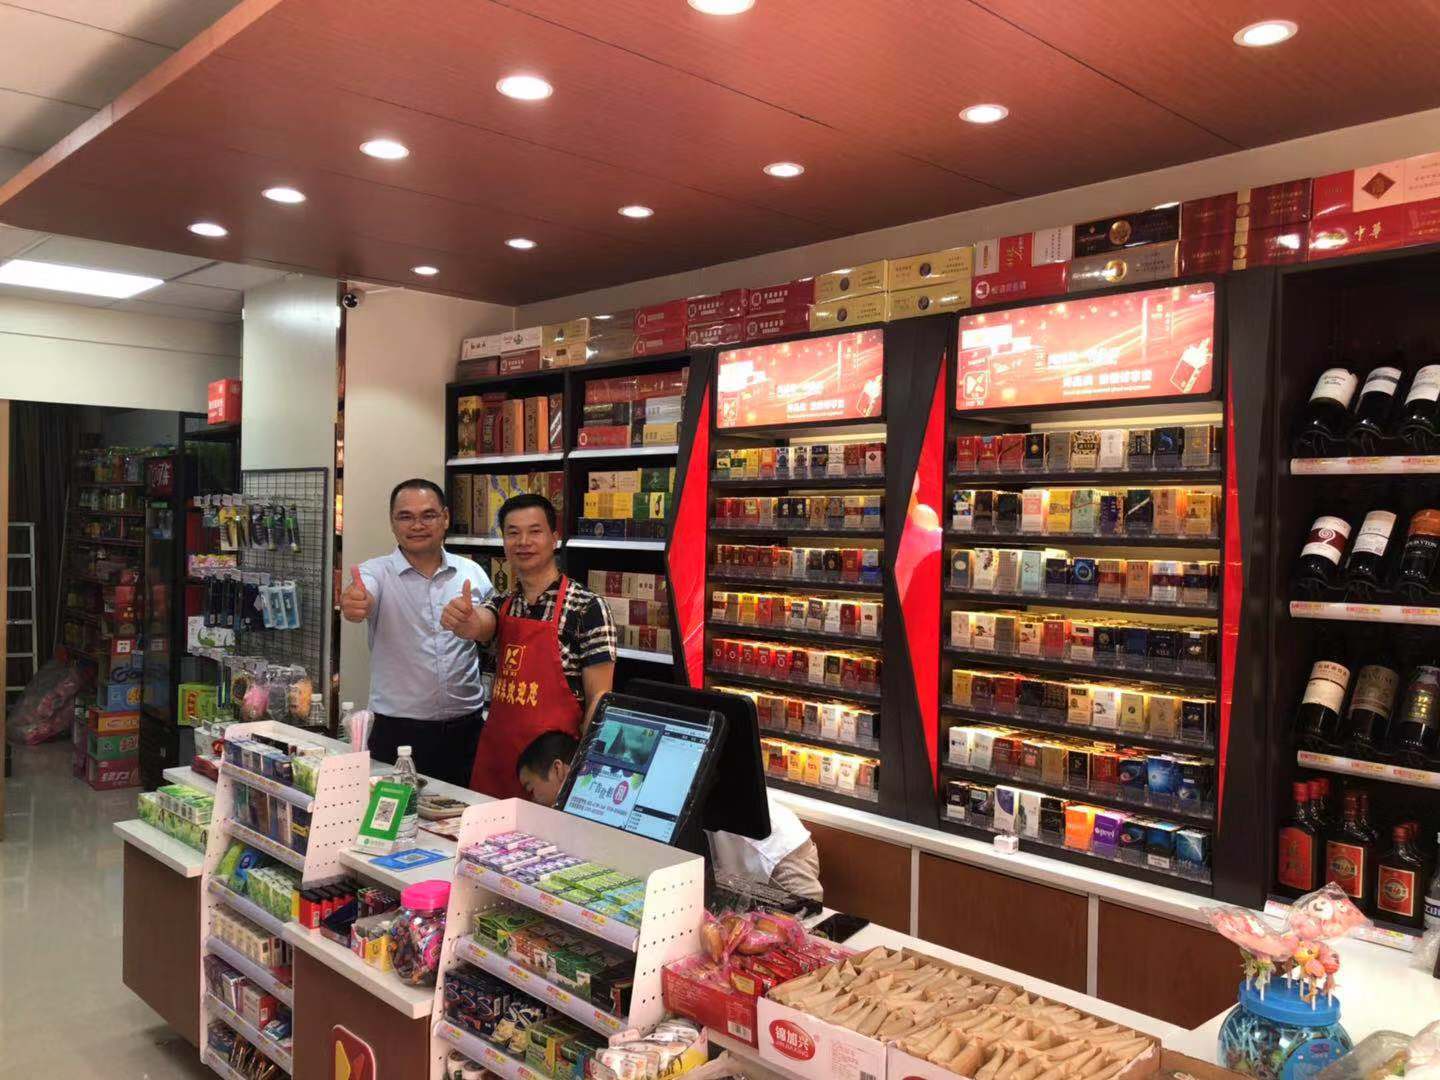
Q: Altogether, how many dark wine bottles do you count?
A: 9